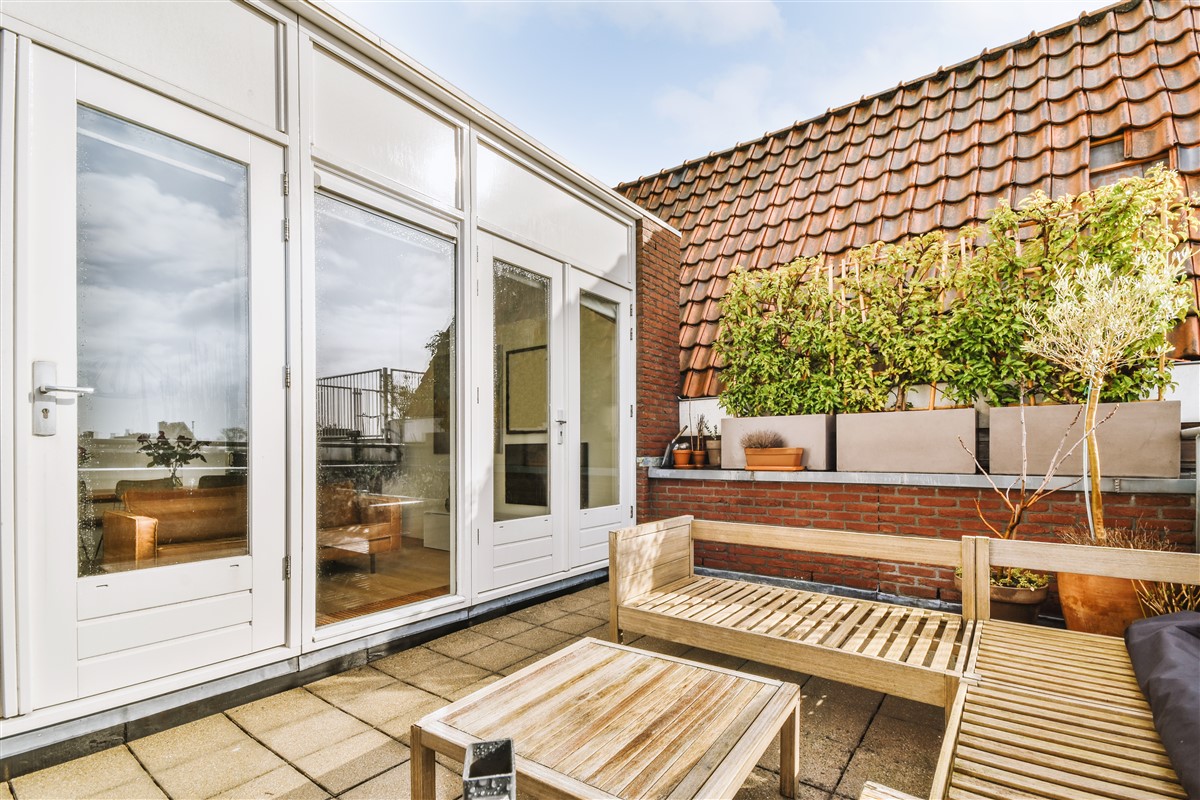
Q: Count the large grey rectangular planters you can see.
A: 3